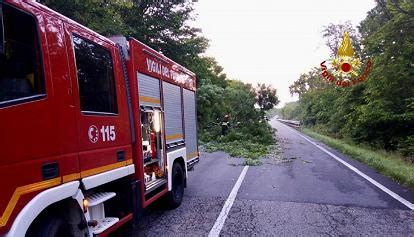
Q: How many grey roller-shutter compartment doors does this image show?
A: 3